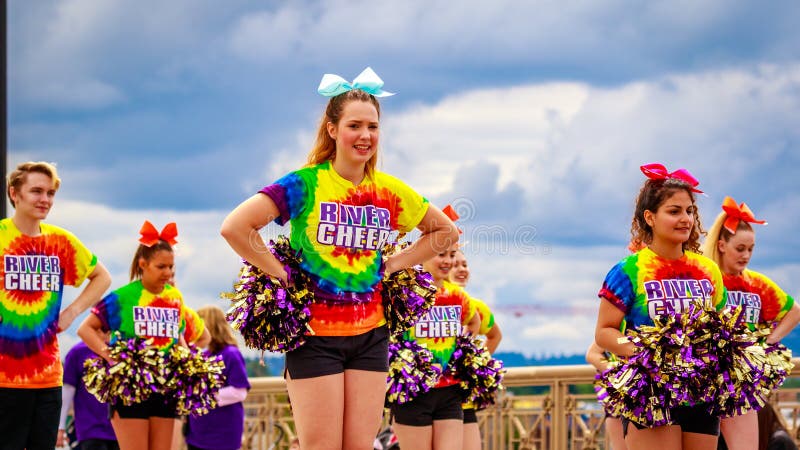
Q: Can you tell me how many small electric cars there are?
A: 0